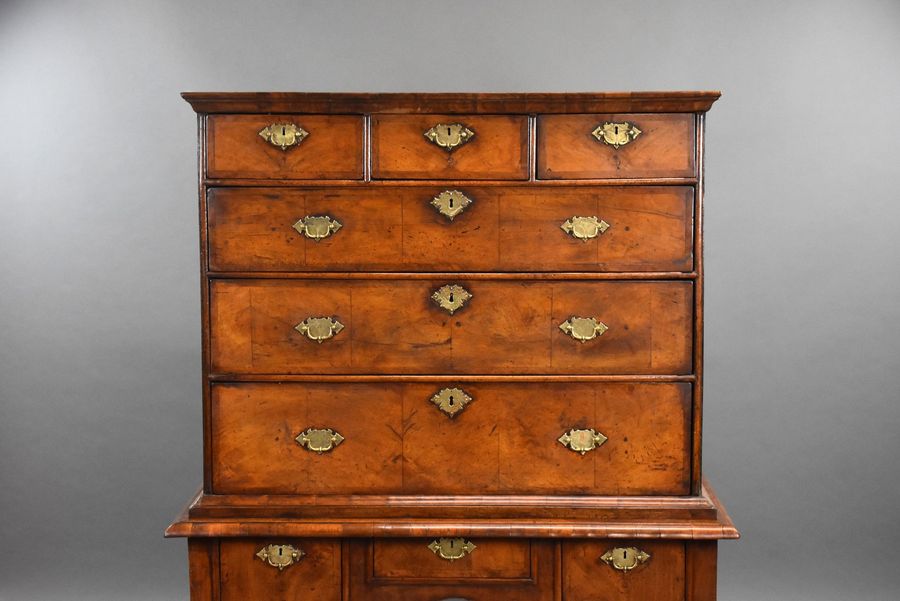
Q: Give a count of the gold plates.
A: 15